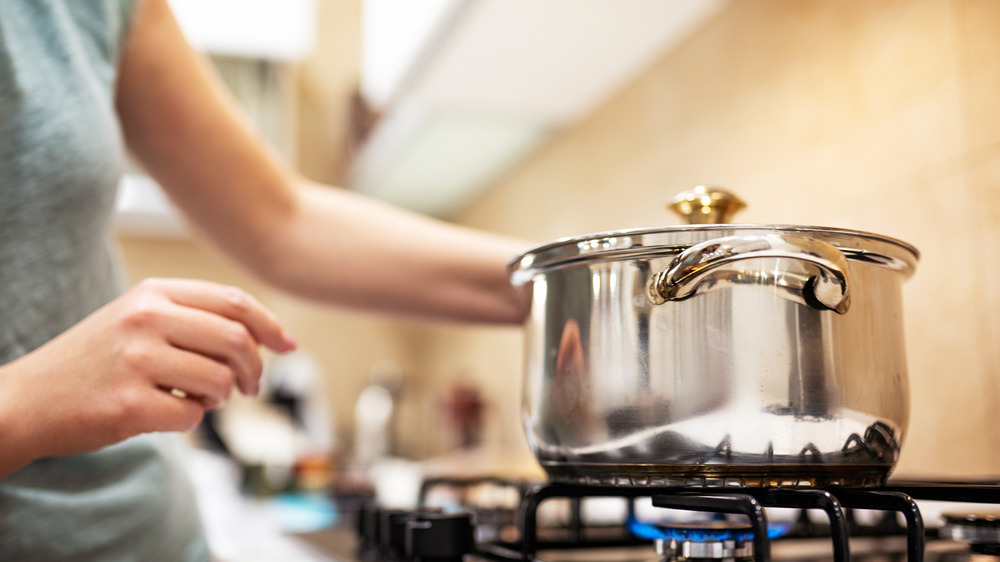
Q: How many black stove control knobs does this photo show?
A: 4